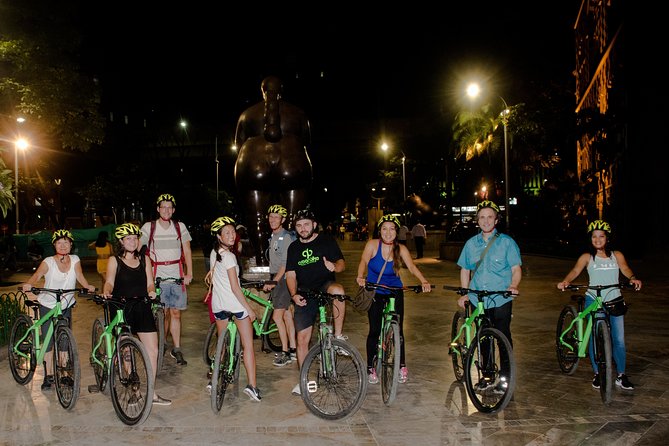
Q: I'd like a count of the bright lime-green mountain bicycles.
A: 9